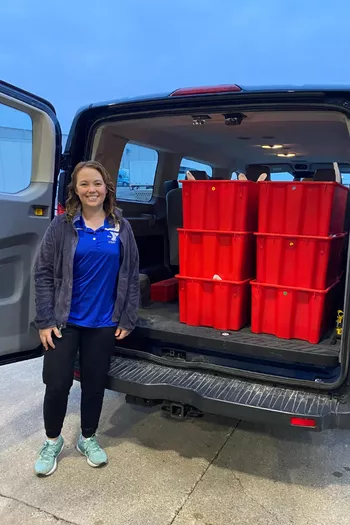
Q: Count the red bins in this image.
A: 6